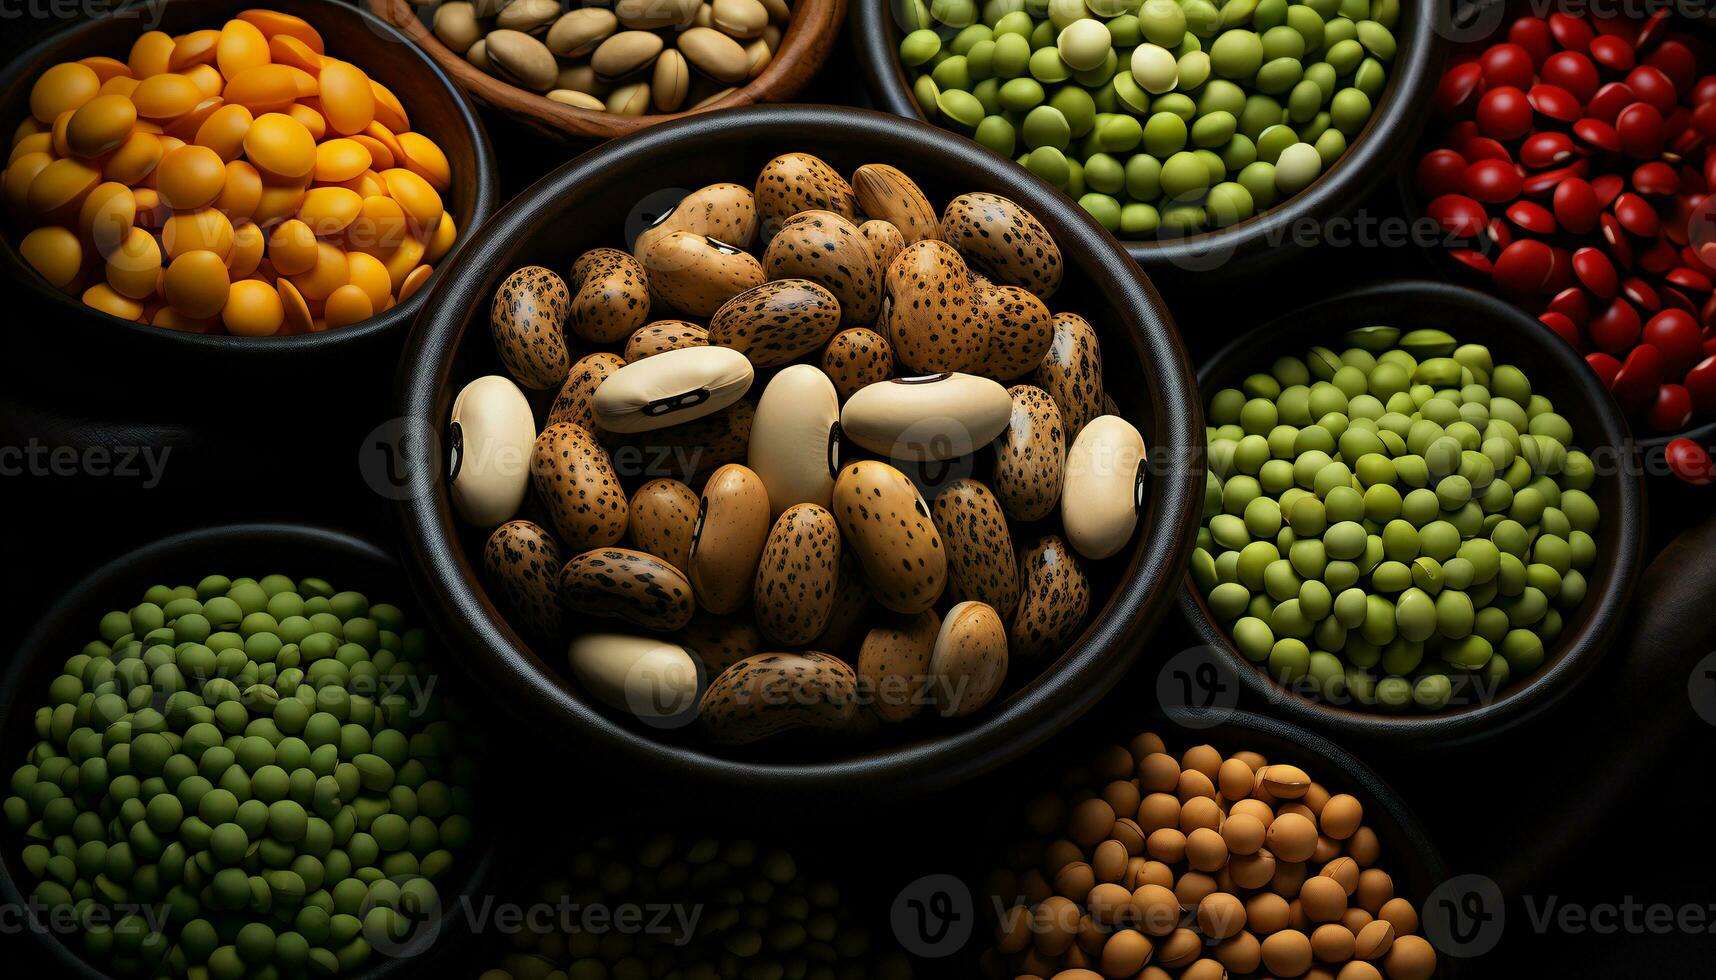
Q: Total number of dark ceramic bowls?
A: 8